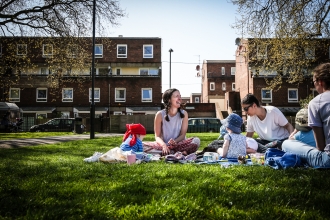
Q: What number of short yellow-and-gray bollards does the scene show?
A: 0